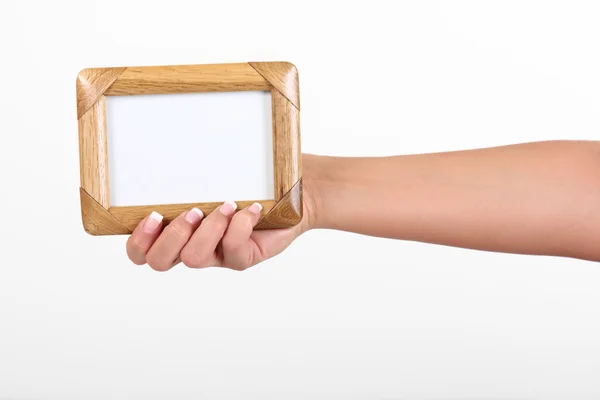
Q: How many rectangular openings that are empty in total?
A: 1